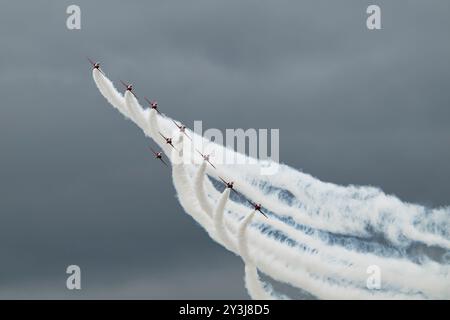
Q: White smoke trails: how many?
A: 7